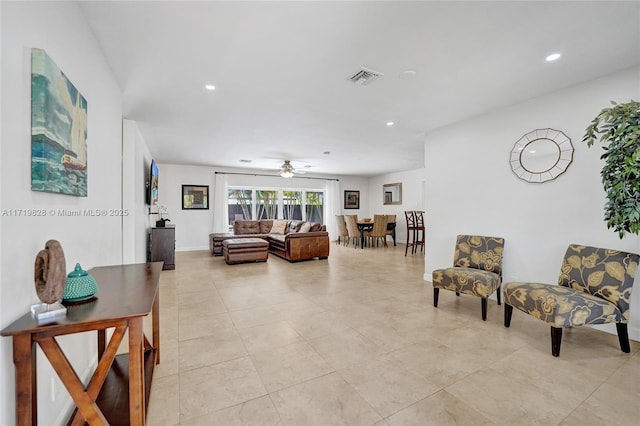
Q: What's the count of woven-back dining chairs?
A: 4